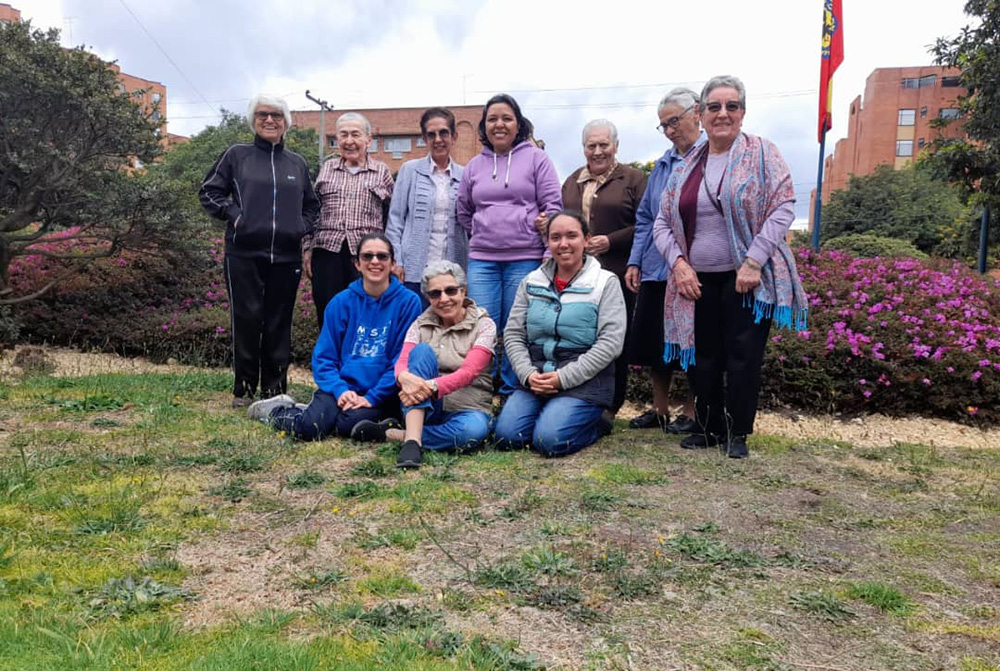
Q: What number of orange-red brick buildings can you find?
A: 3